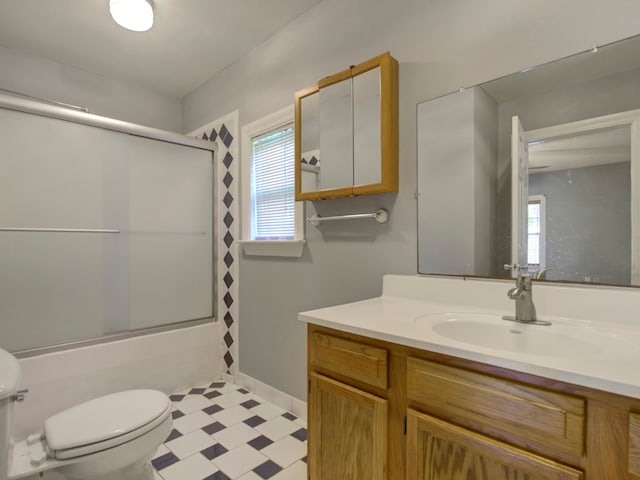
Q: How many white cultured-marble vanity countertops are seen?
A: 1